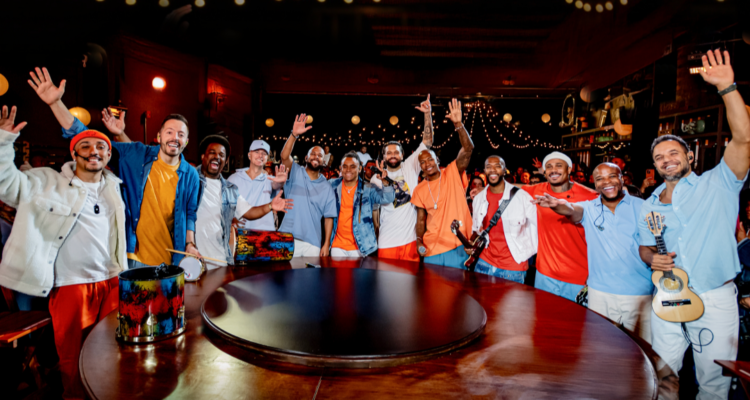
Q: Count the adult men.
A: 12